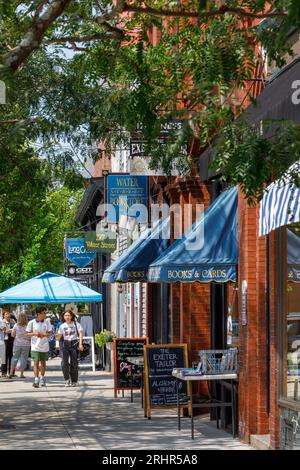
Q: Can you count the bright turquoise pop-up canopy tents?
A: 1